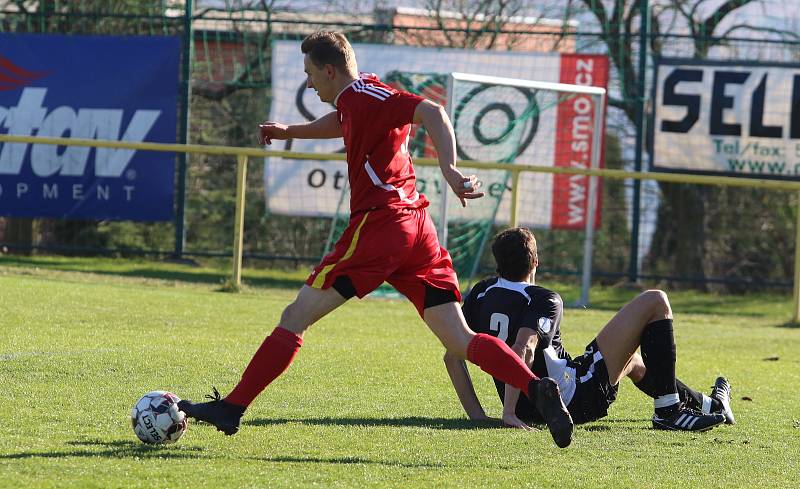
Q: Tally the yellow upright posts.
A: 3